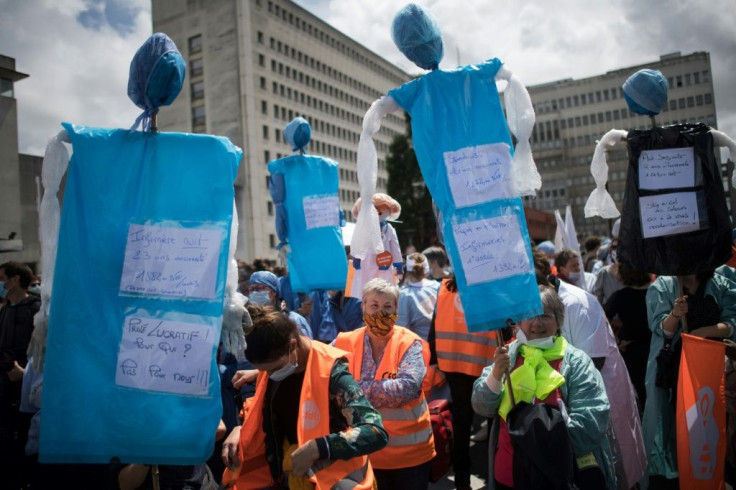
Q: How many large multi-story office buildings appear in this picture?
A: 2